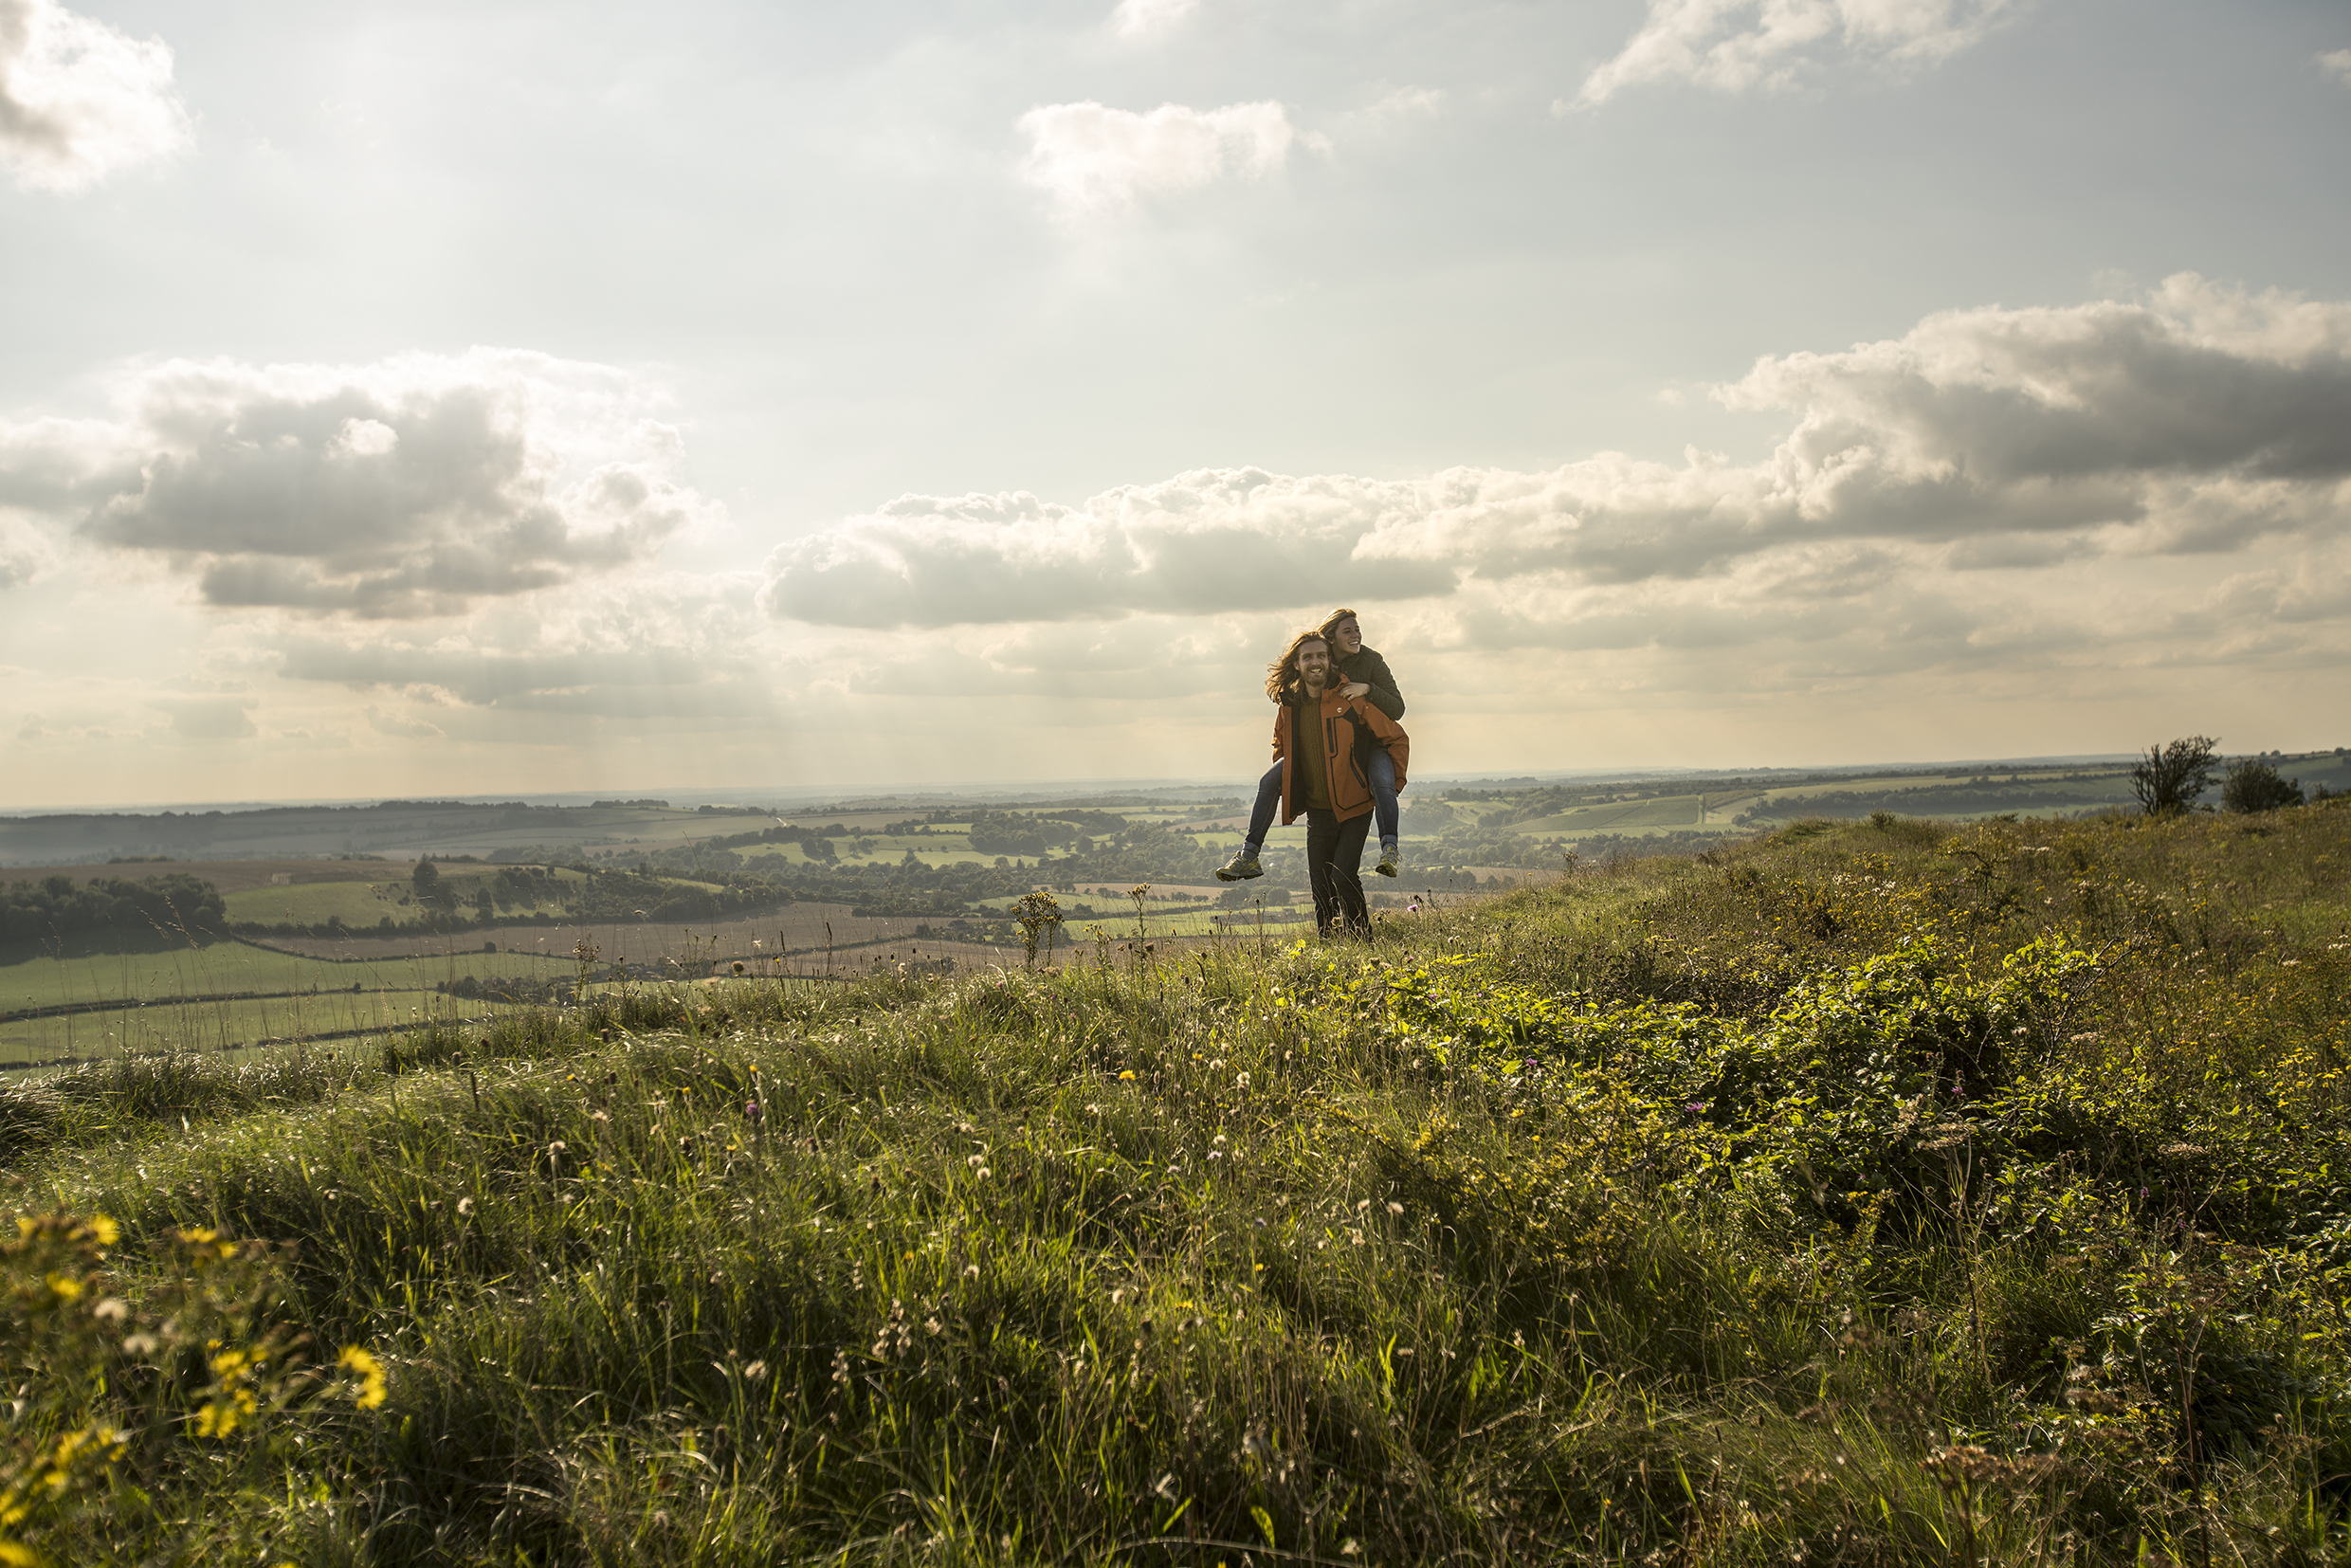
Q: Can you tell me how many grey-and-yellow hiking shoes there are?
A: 2